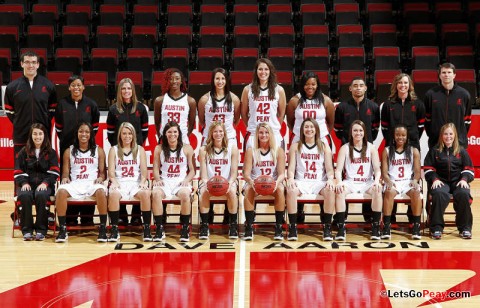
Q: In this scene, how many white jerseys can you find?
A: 12